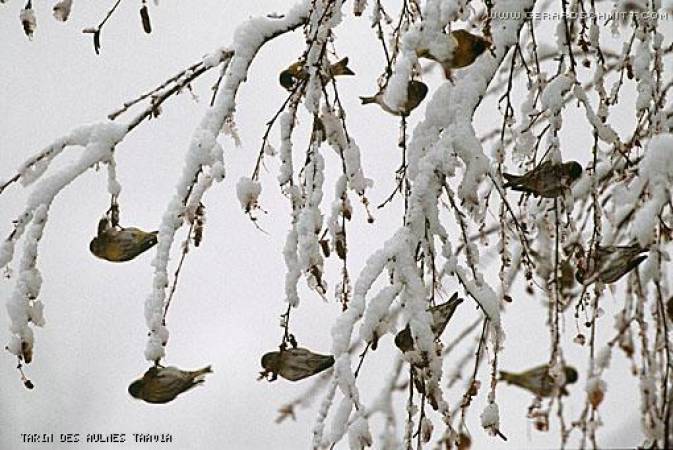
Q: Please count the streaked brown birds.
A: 10